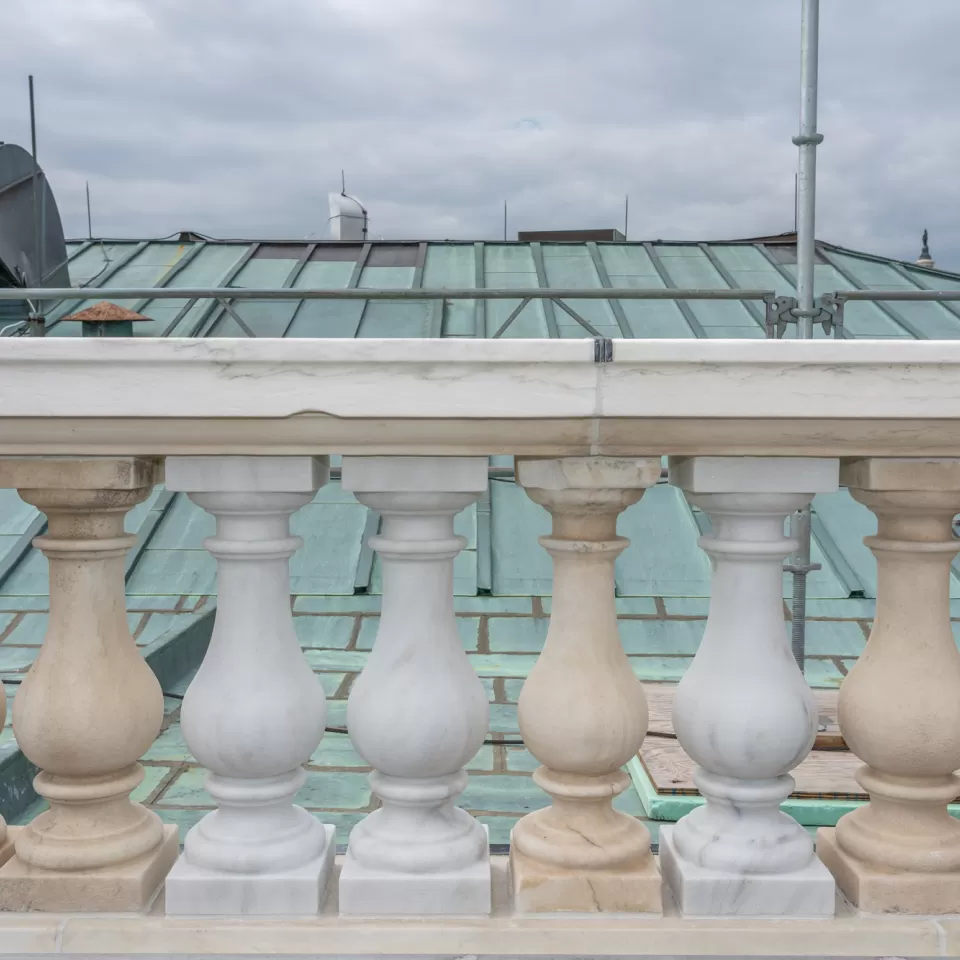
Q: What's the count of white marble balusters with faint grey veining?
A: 3